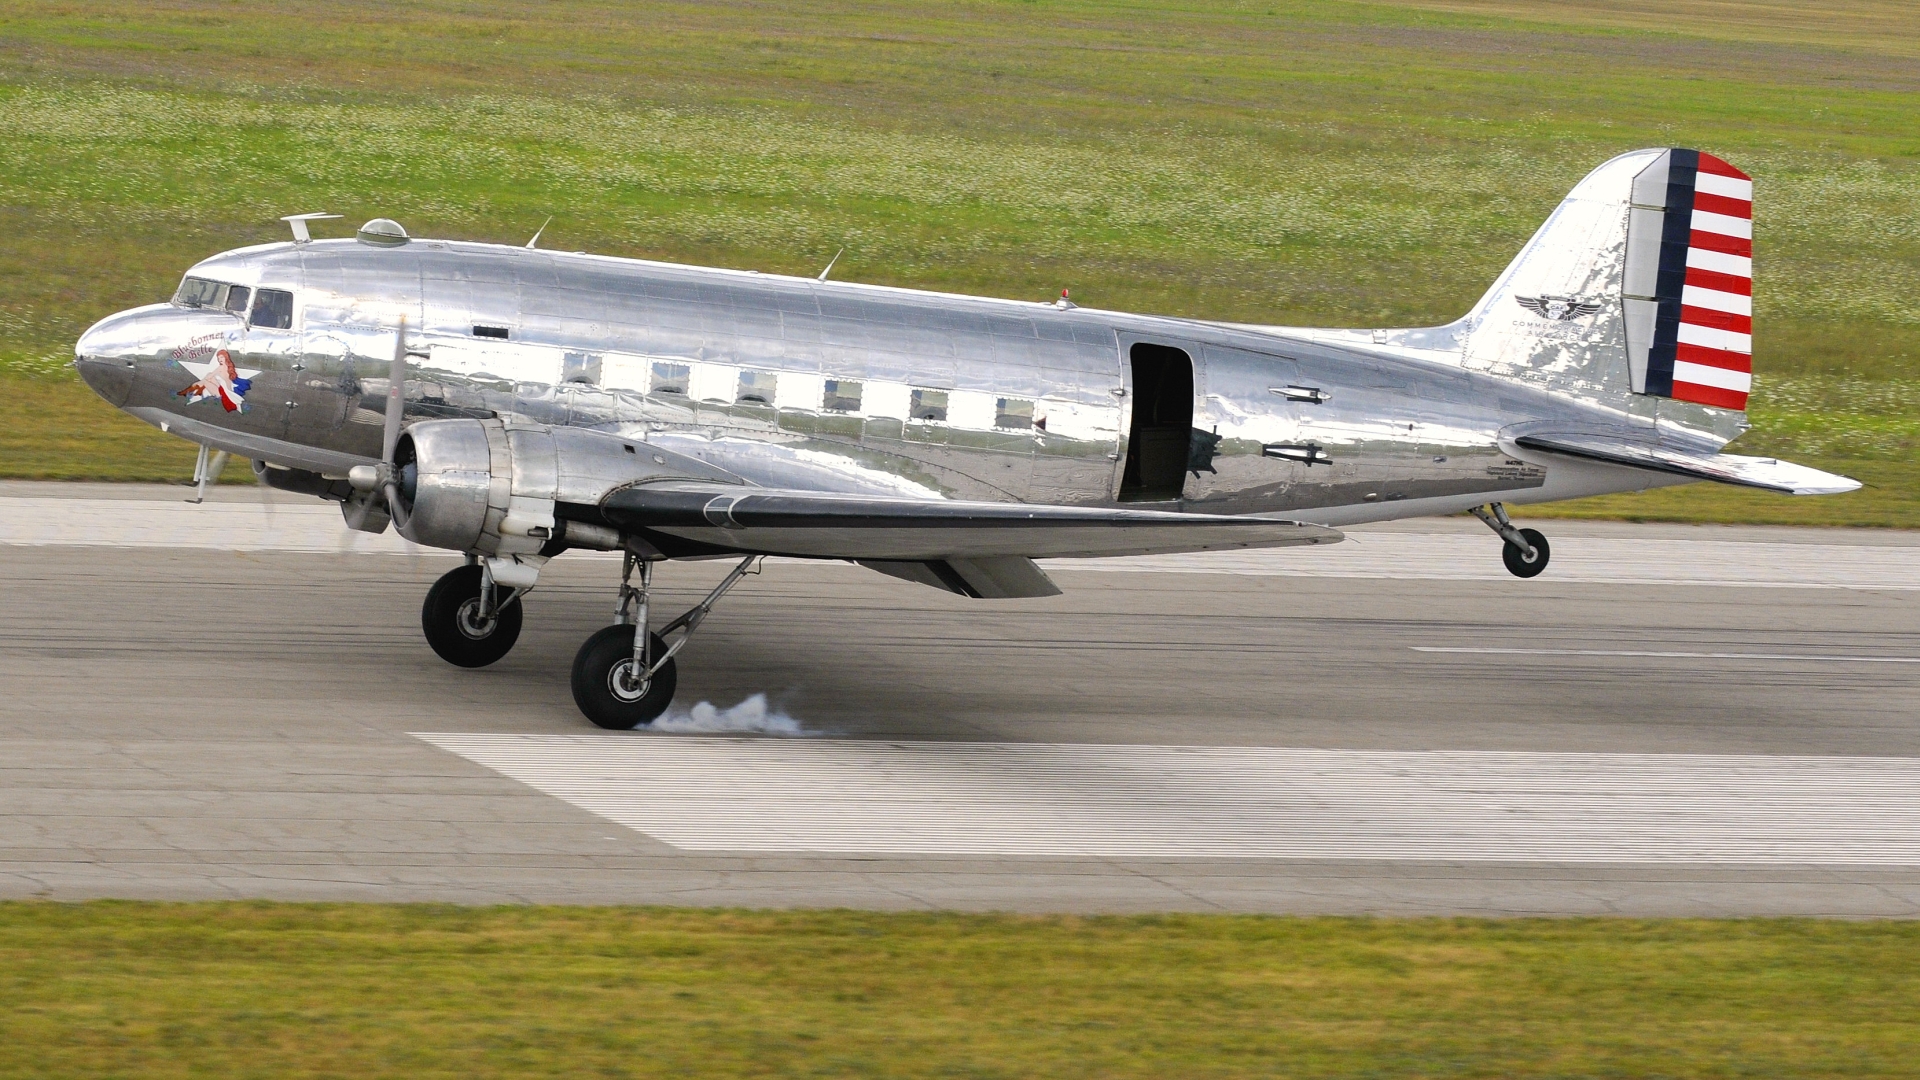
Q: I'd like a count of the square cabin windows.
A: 6